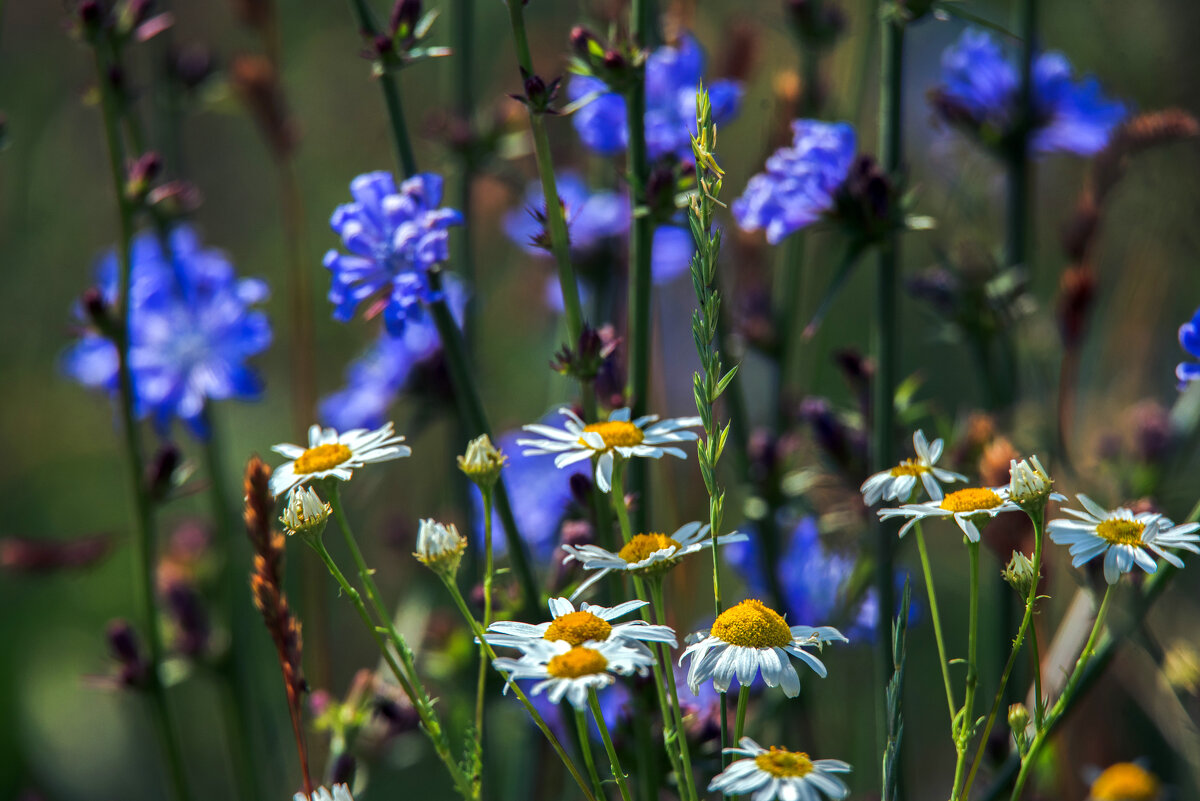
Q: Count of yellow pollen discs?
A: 11